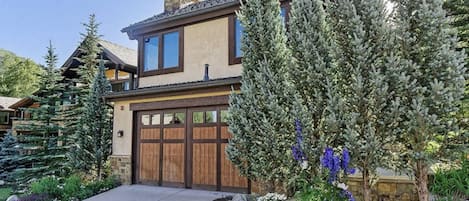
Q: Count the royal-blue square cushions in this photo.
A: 0